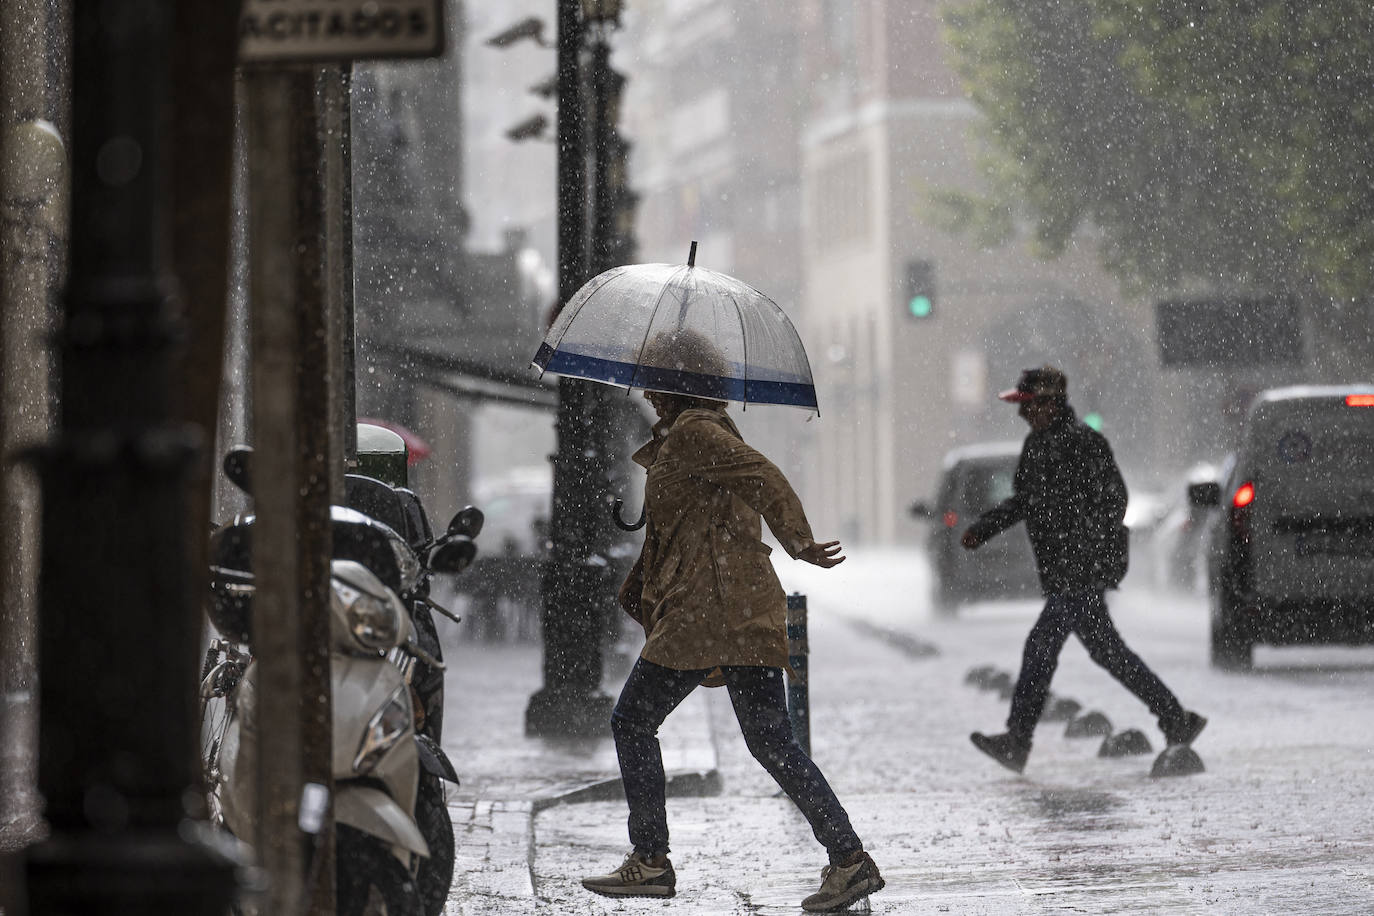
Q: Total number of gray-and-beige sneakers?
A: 2